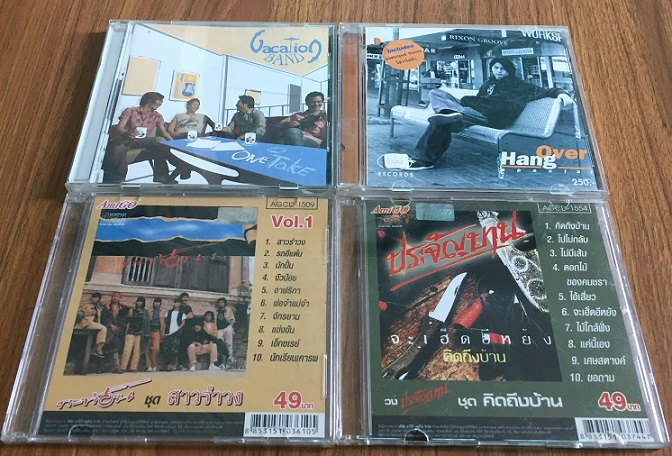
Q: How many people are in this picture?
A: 14